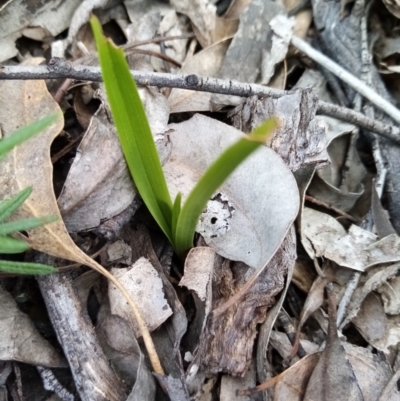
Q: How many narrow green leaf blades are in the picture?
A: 8